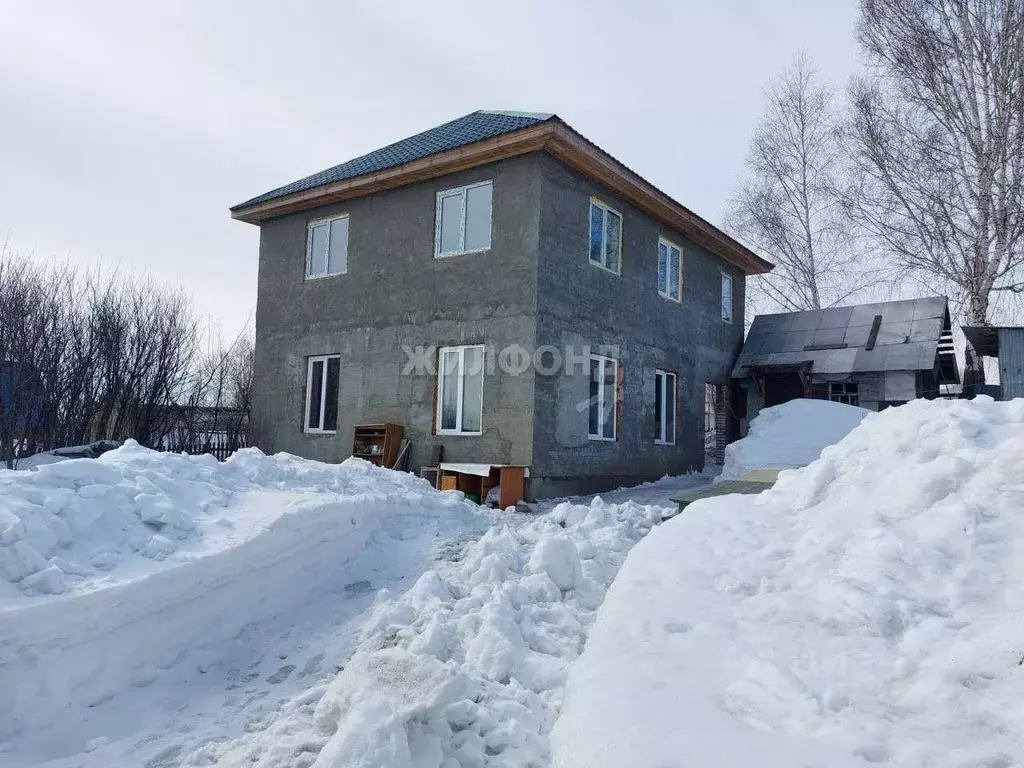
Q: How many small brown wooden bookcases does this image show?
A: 1